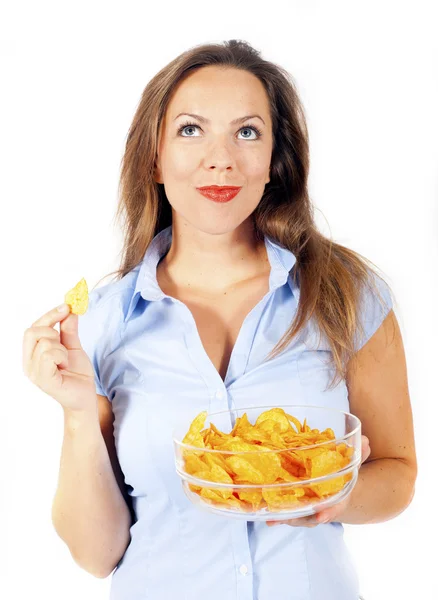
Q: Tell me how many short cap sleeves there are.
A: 2